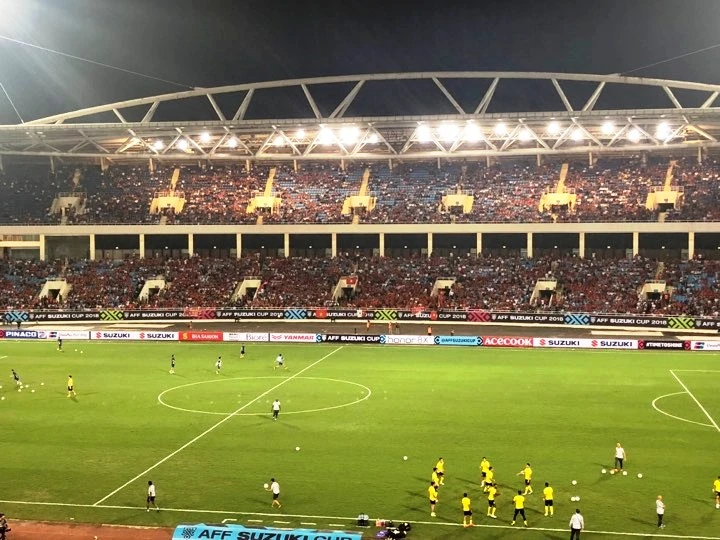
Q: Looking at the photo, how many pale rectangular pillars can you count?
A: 14